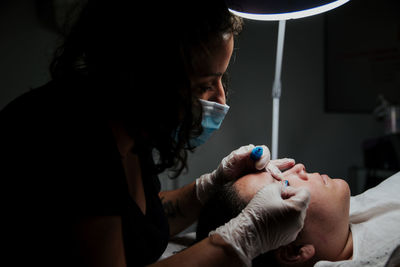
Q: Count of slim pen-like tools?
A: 1